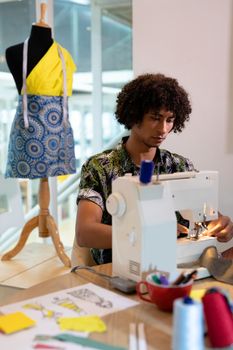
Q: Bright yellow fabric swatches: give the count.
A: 2